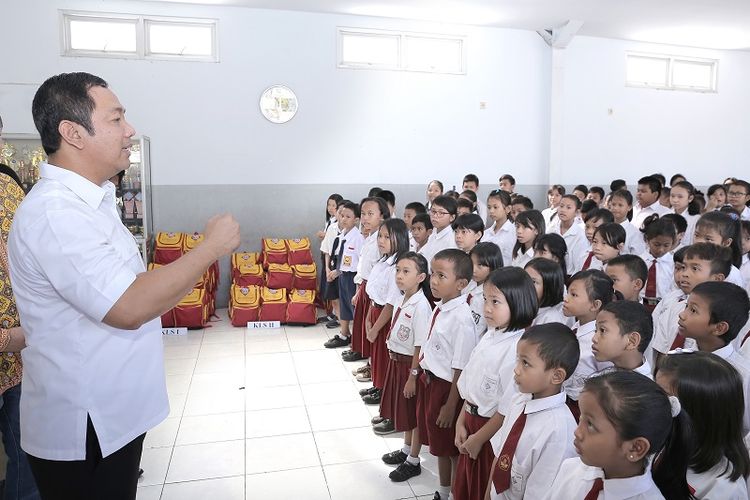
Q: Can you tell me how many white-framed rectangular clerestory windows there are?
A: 3